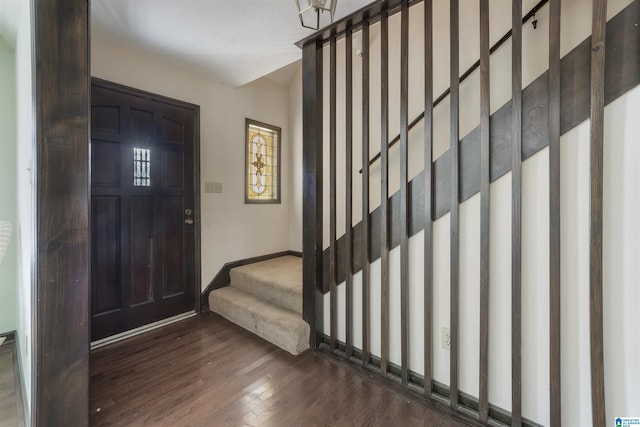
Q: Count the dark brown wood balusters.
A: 11